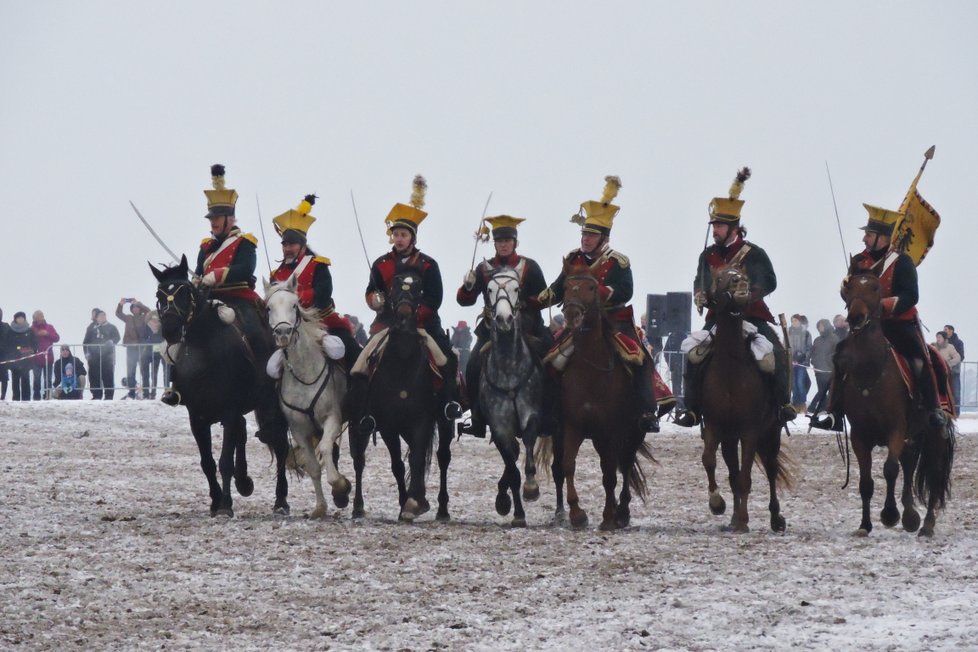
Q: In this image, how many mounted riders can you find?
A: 7